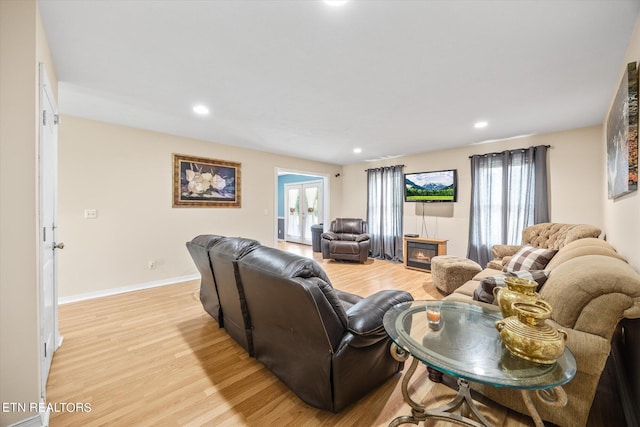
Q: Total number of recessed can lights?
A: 4